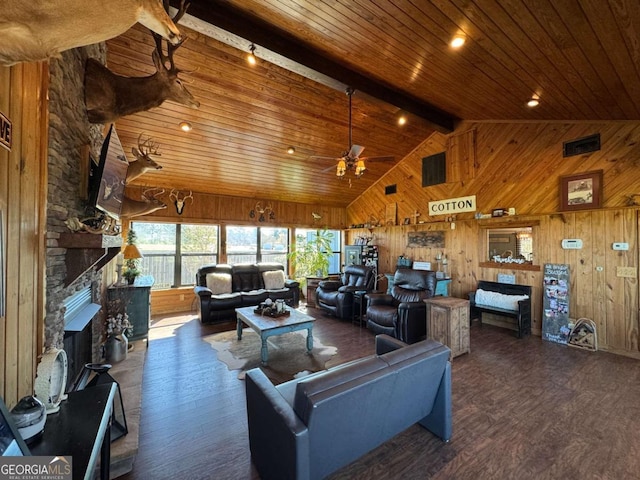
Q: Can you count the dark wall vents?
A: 3